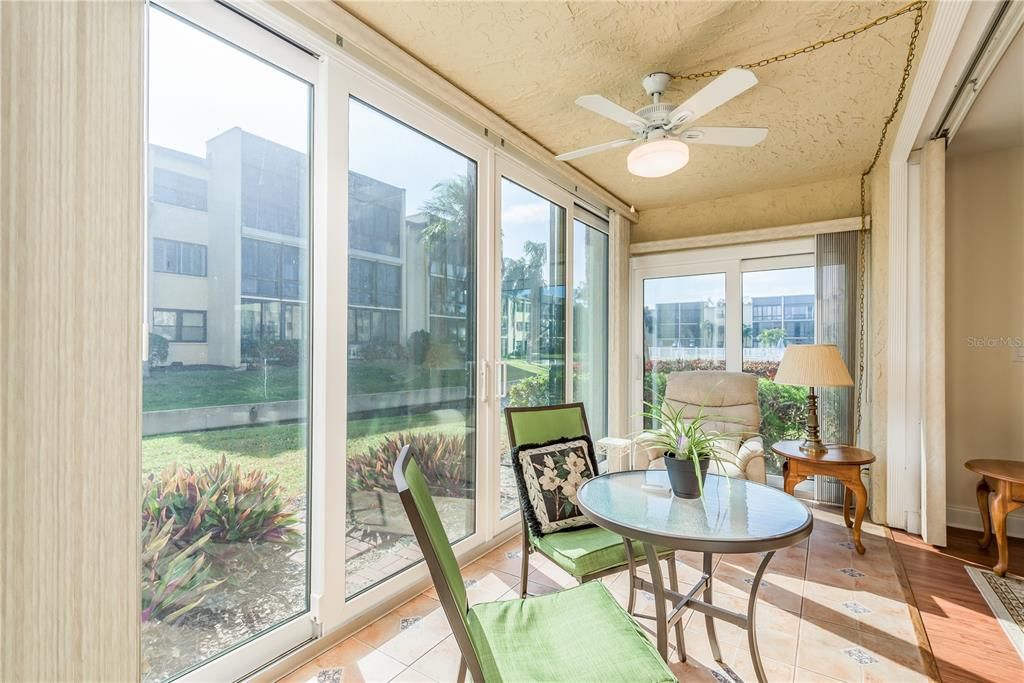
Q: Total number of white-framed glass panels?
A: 6